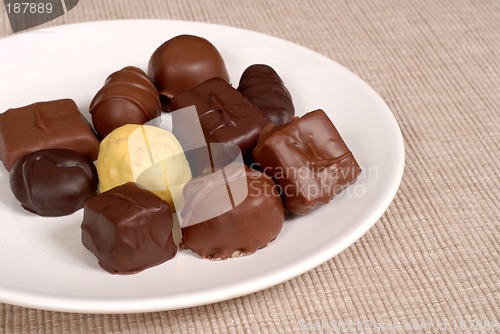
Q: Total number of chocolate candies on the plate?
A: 10